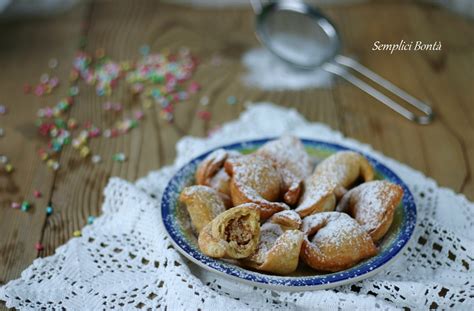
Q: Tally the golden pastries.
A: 9